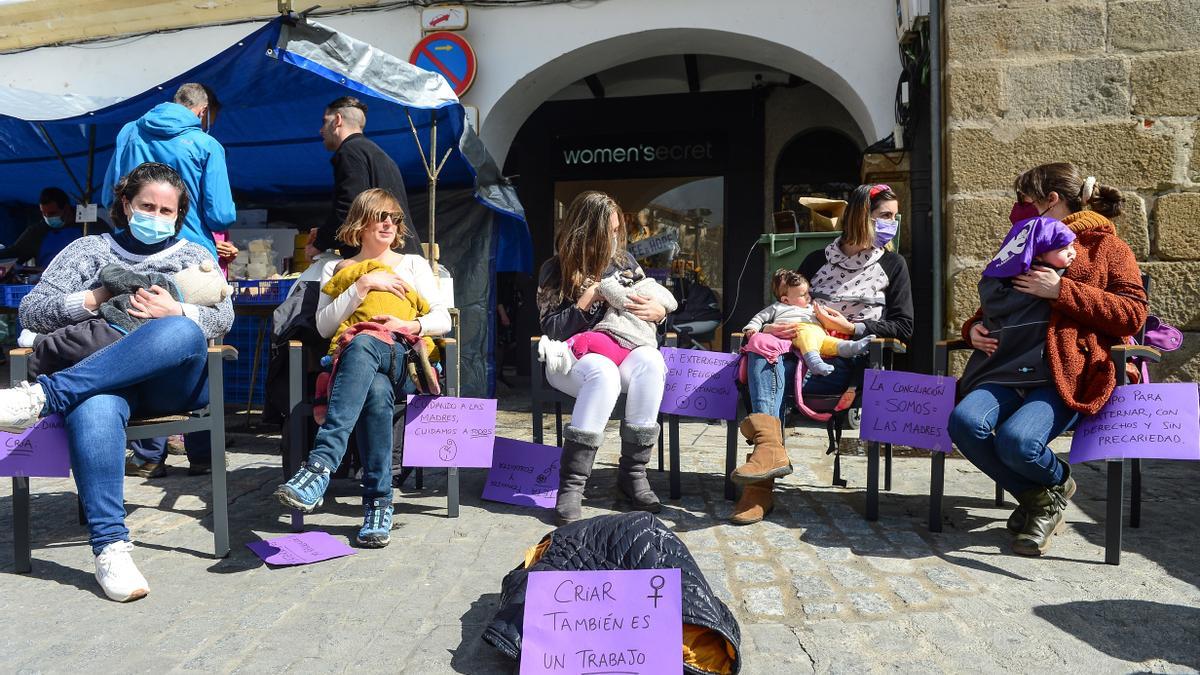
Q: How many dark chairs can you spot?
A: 5